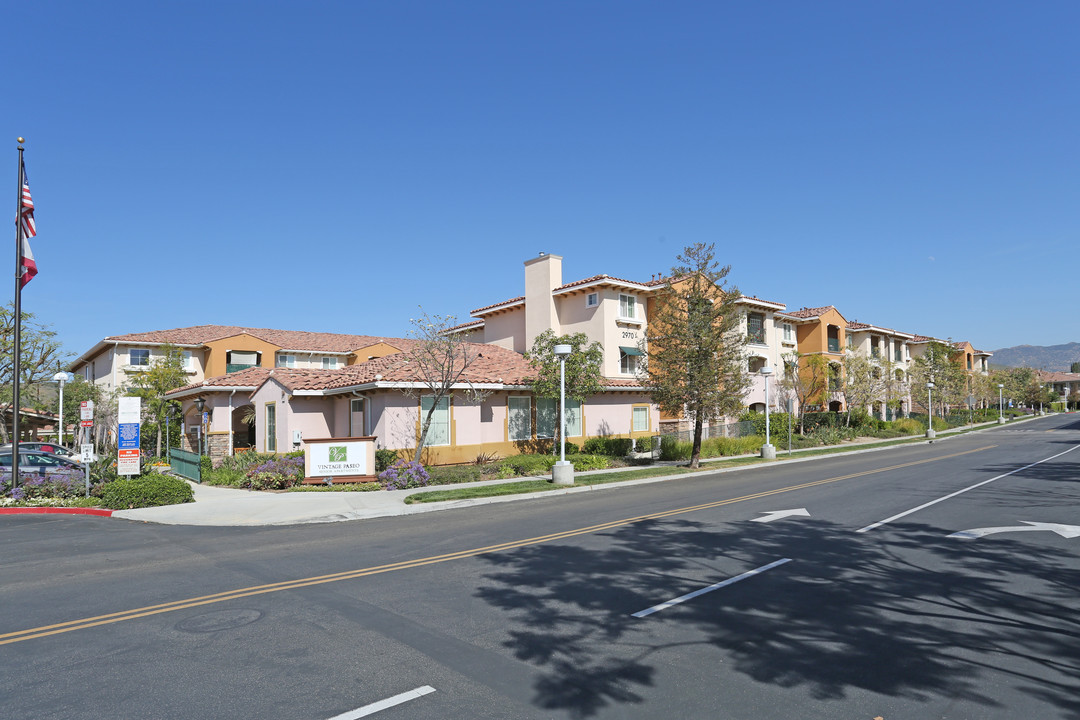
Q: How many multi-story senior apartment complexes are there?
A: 1